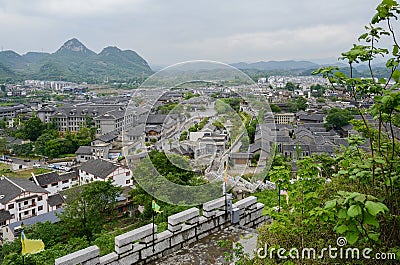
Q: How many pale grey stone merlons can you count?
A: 5